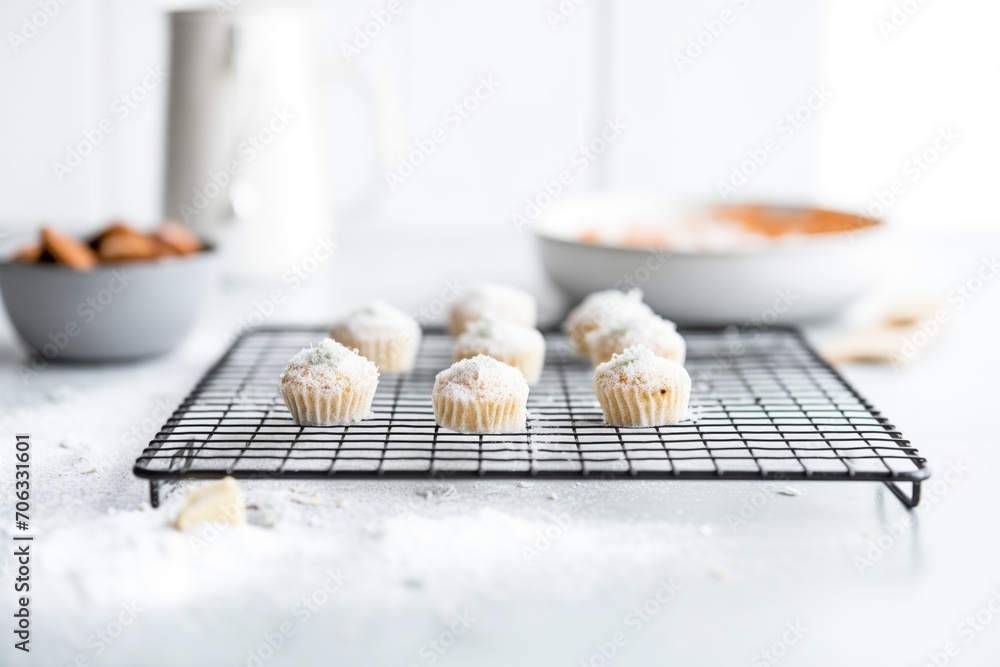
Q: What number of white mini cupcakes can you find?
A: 8